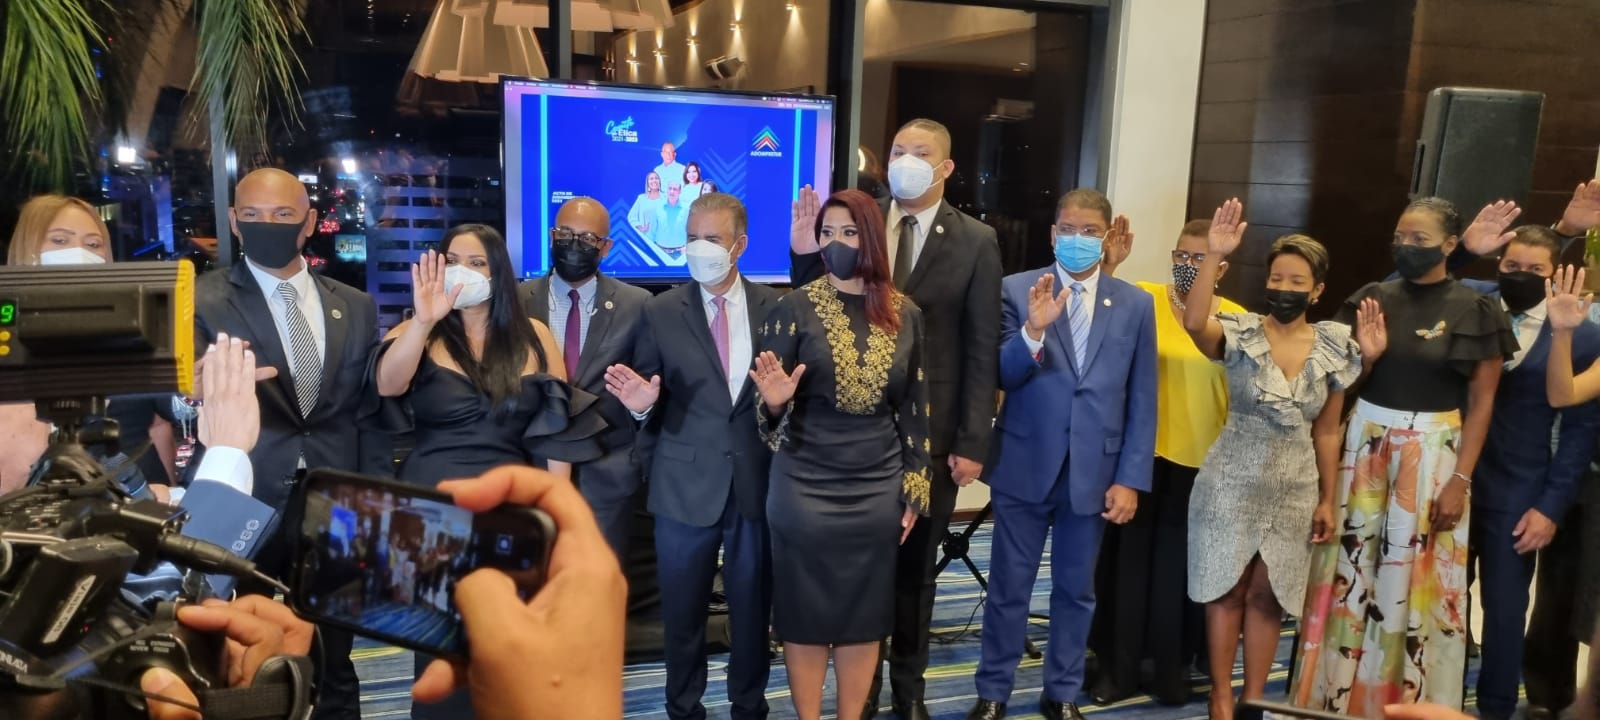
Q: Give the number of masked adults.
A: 12